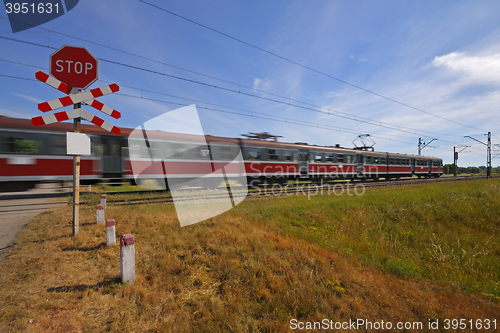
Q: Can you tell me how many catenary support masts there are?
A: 3